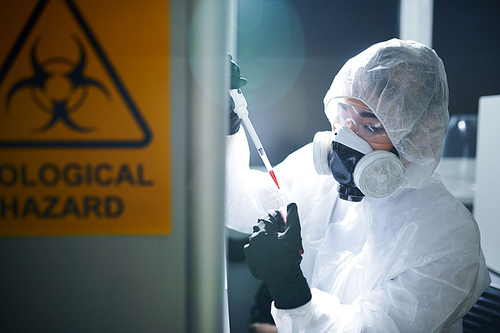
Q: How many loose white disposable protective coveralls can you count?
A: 1